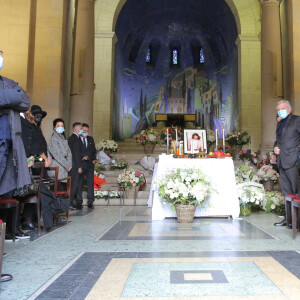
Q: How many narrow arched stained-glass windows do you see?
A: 3